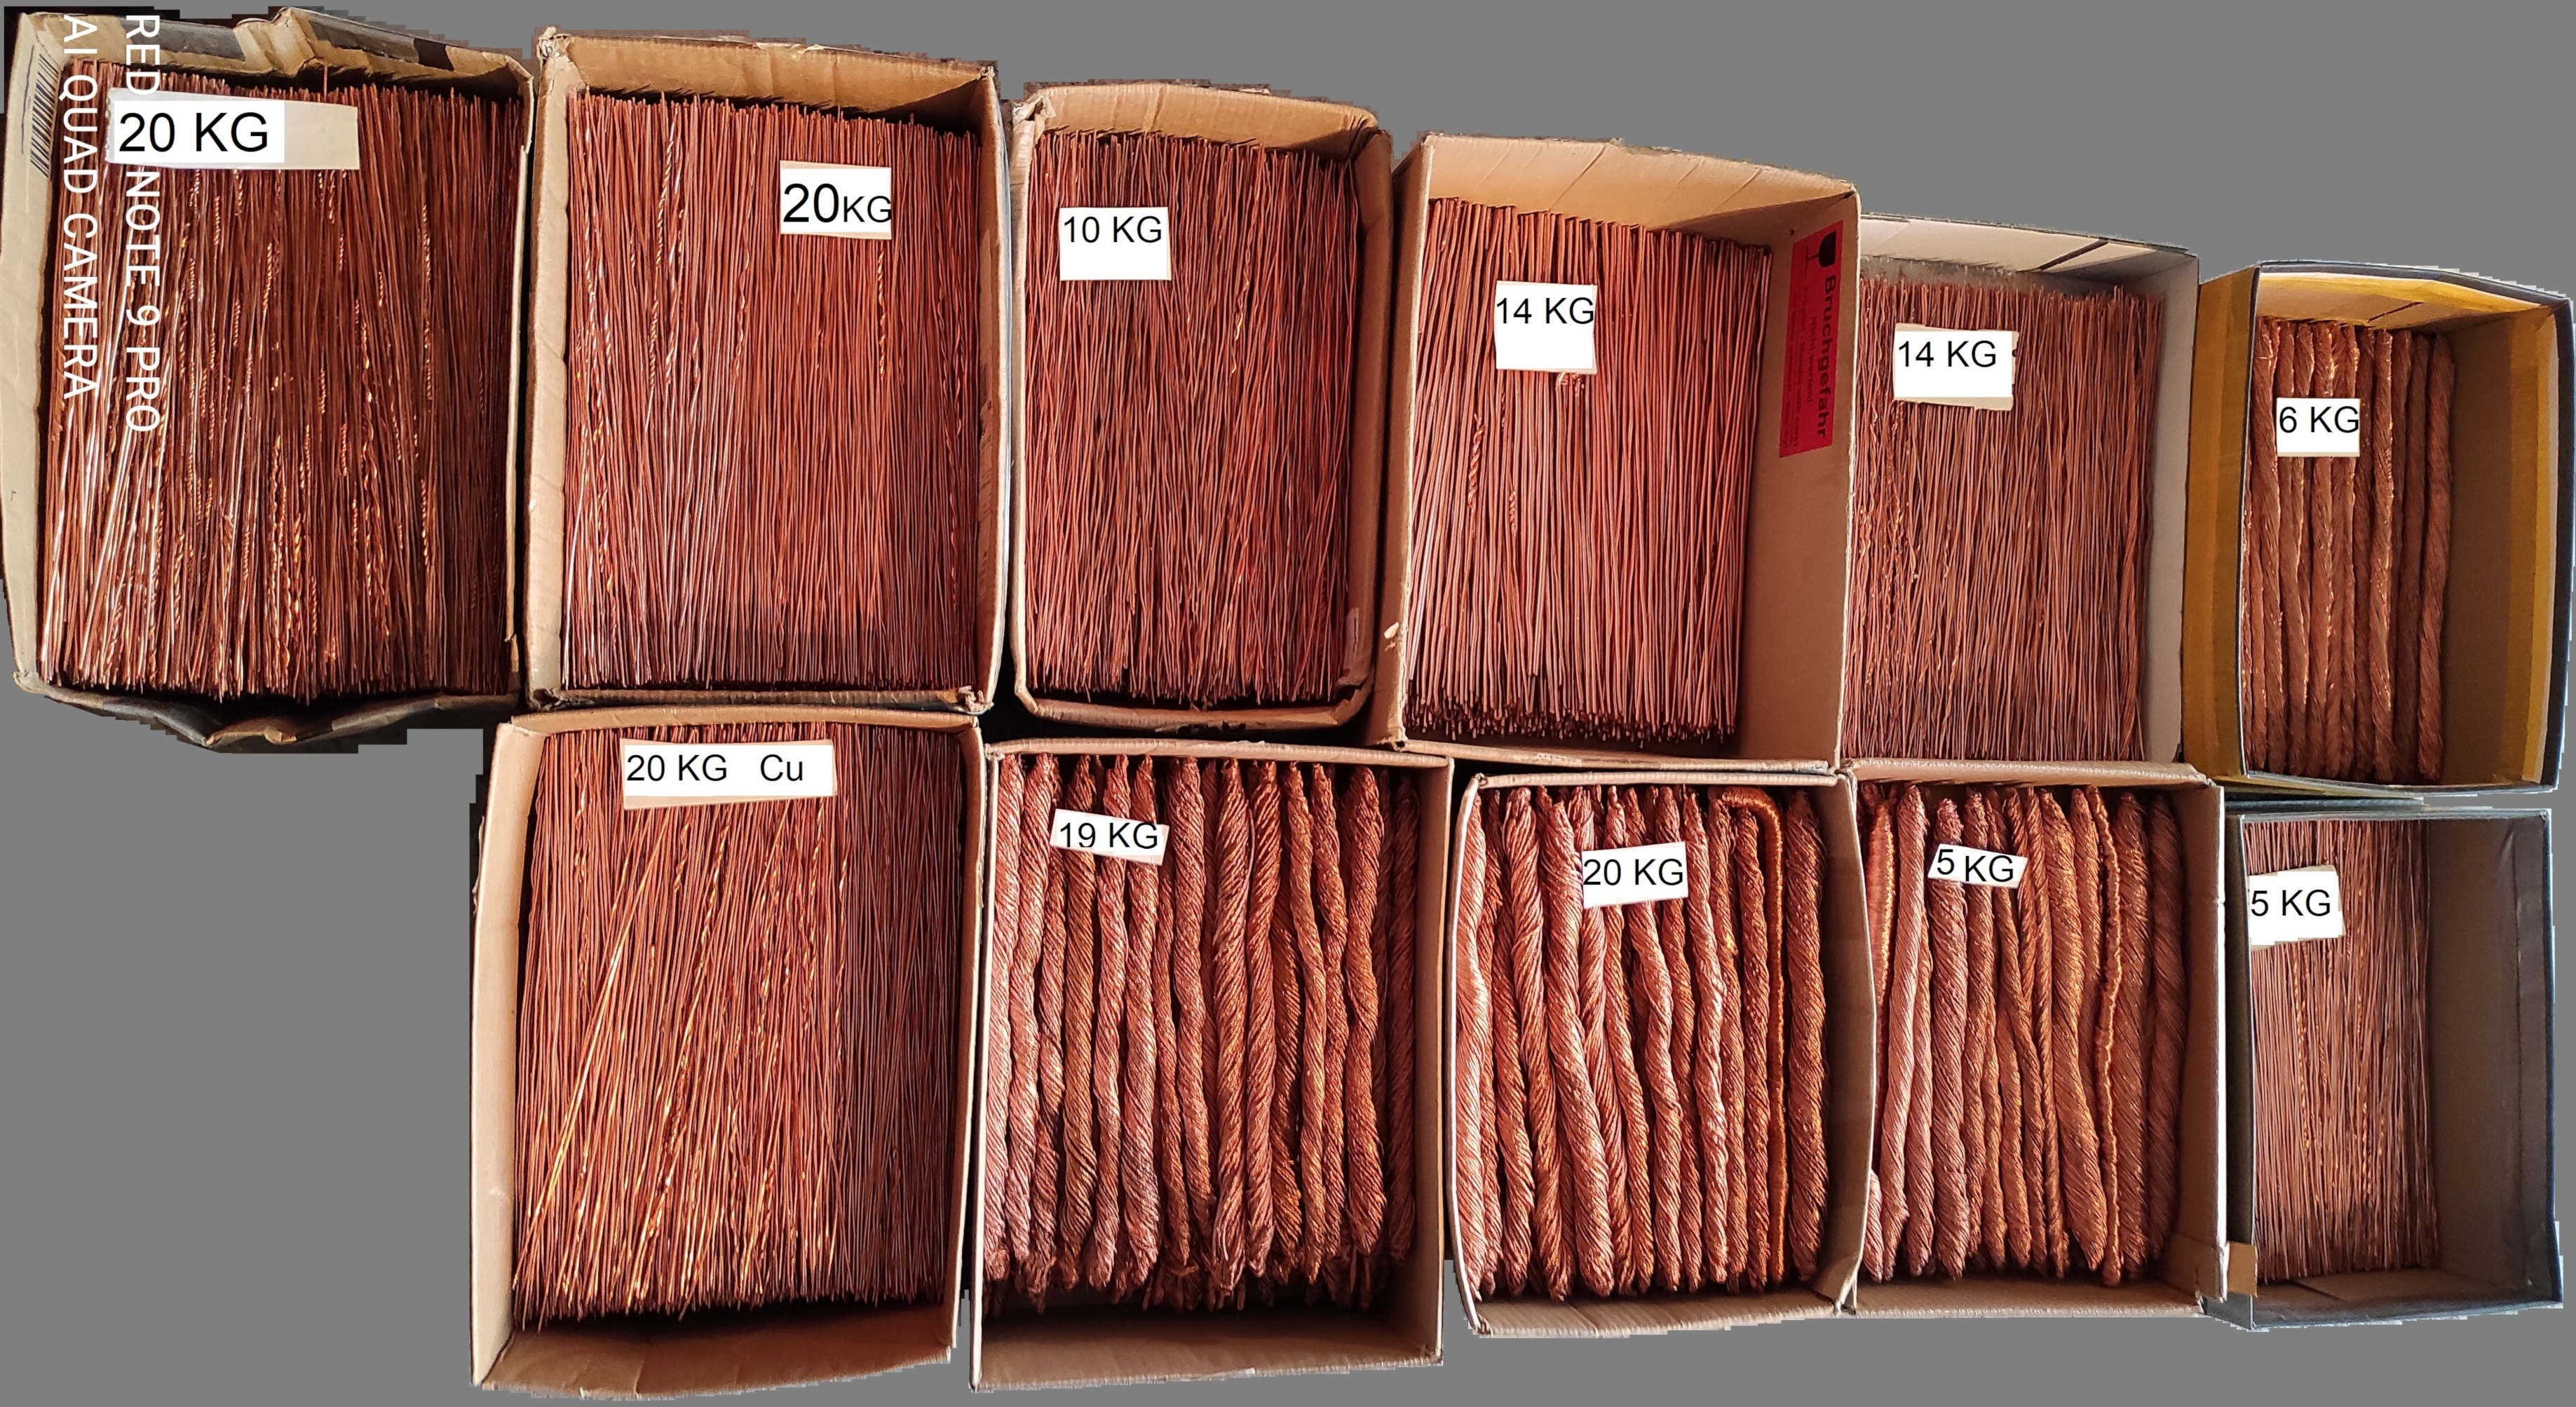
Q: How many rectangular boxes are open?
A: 11